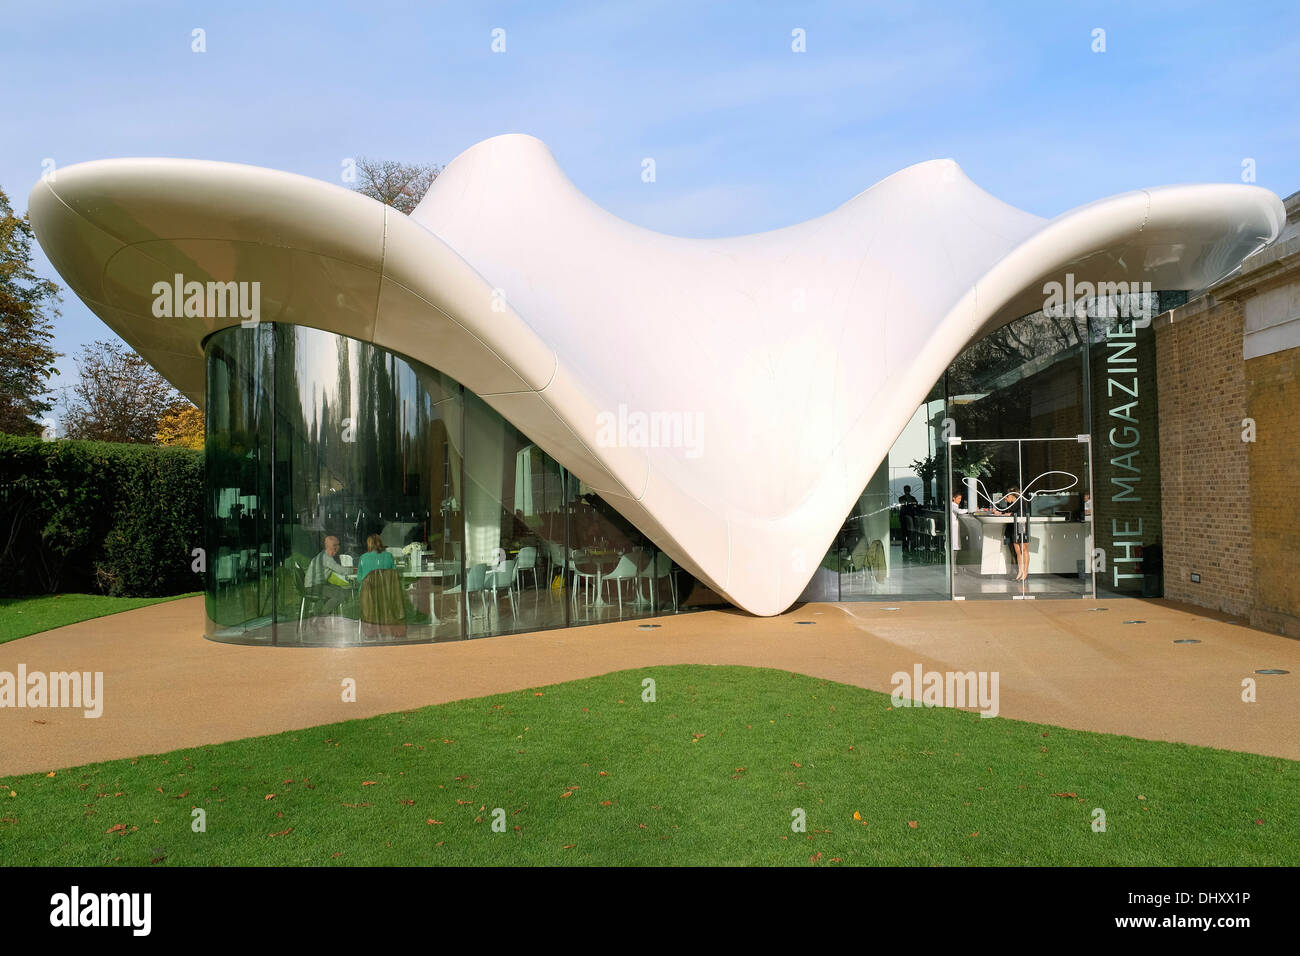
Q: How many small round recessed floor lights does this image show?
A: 7